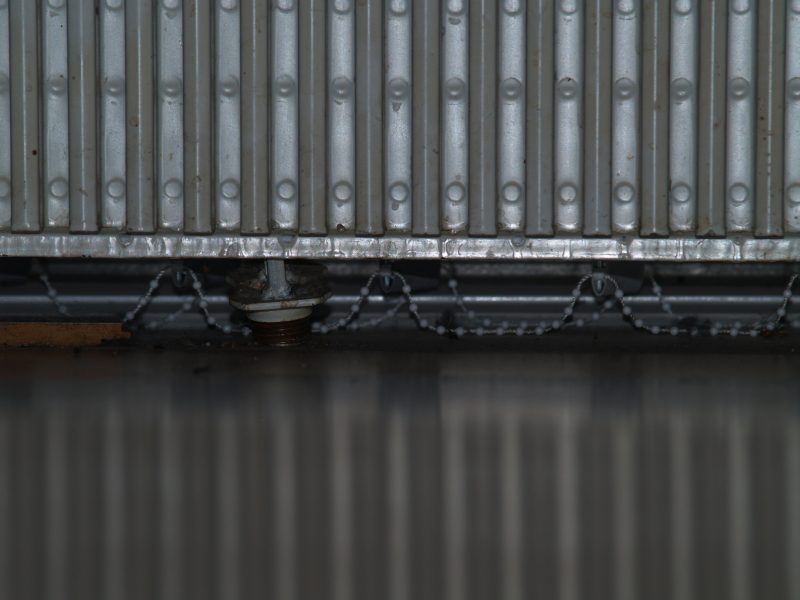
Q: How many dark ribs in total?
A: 14